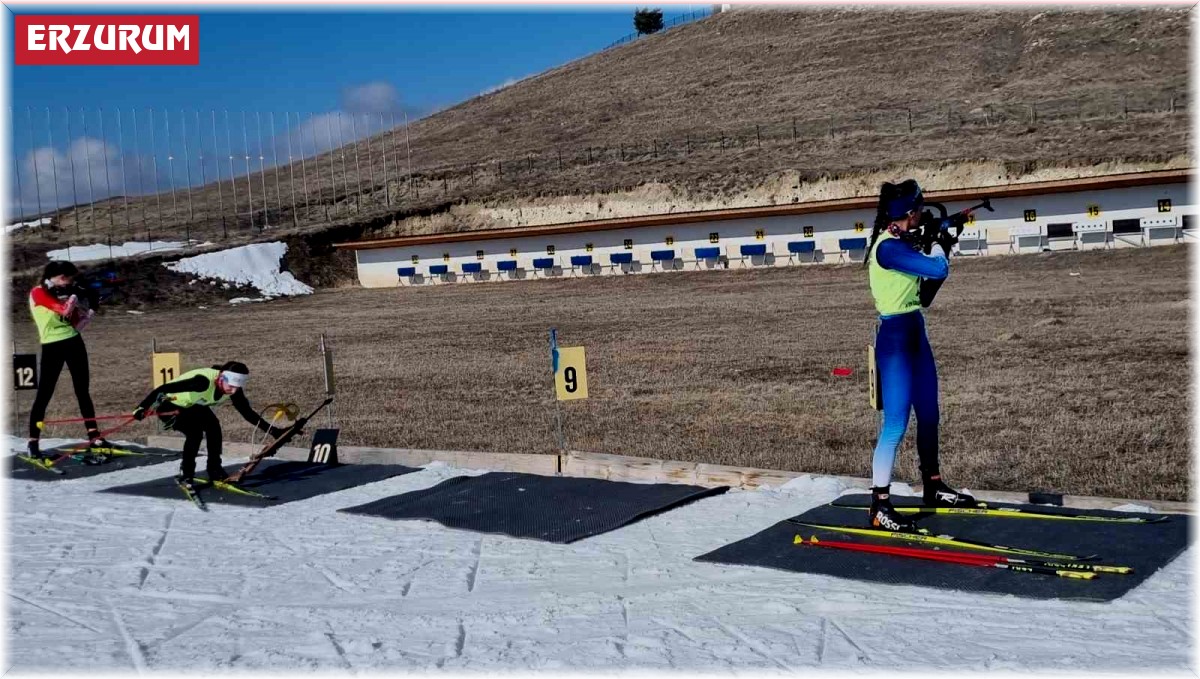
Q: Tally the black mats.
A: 4